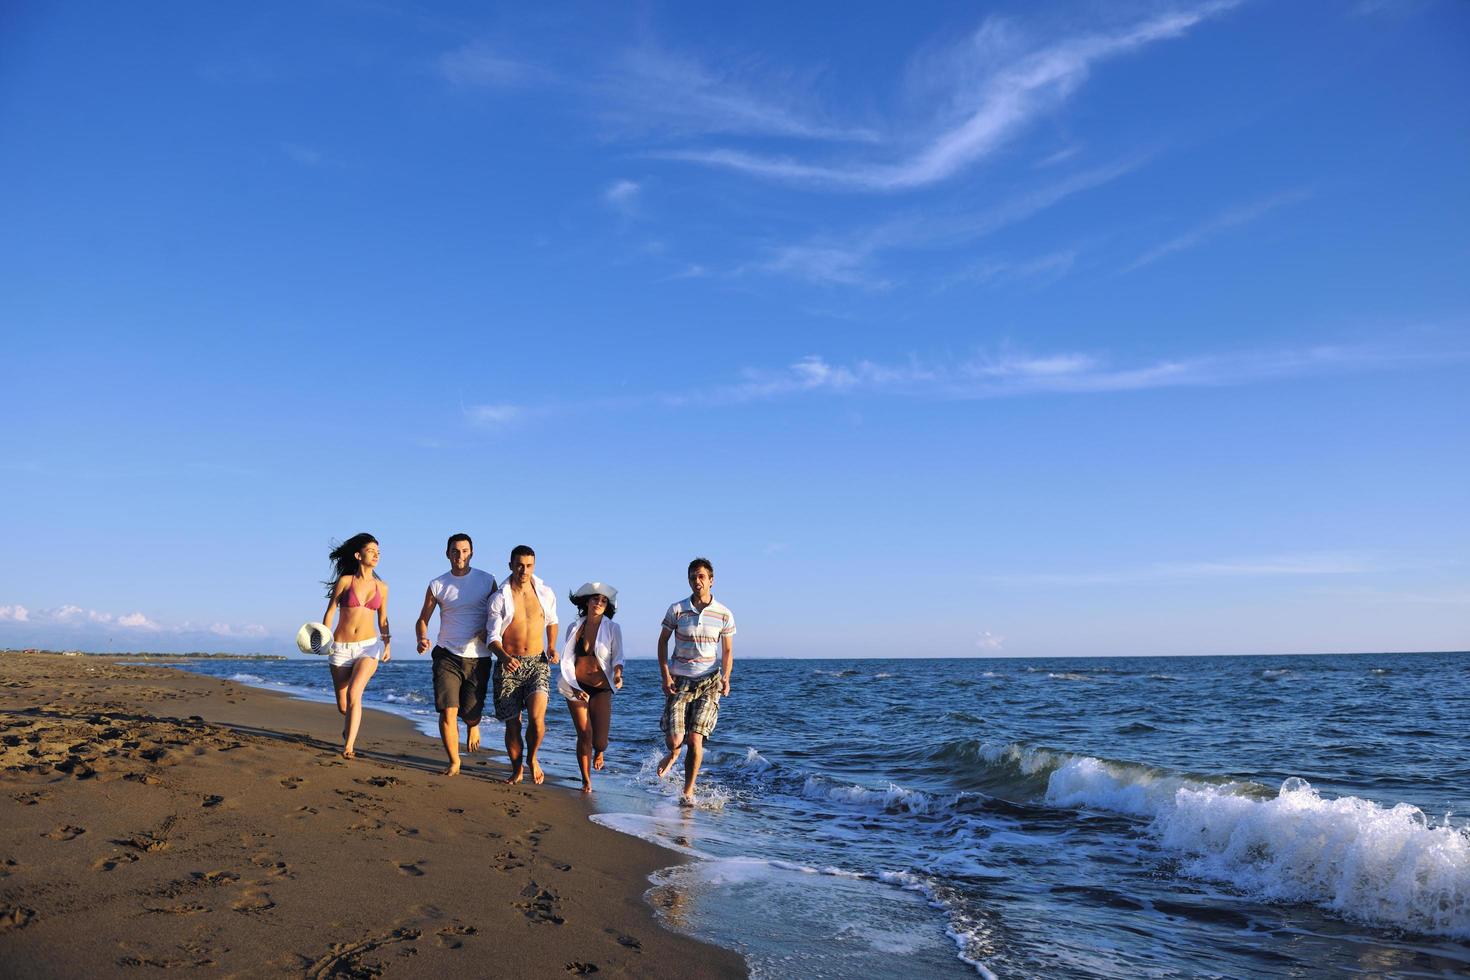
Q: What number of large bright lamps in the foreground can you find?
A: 0